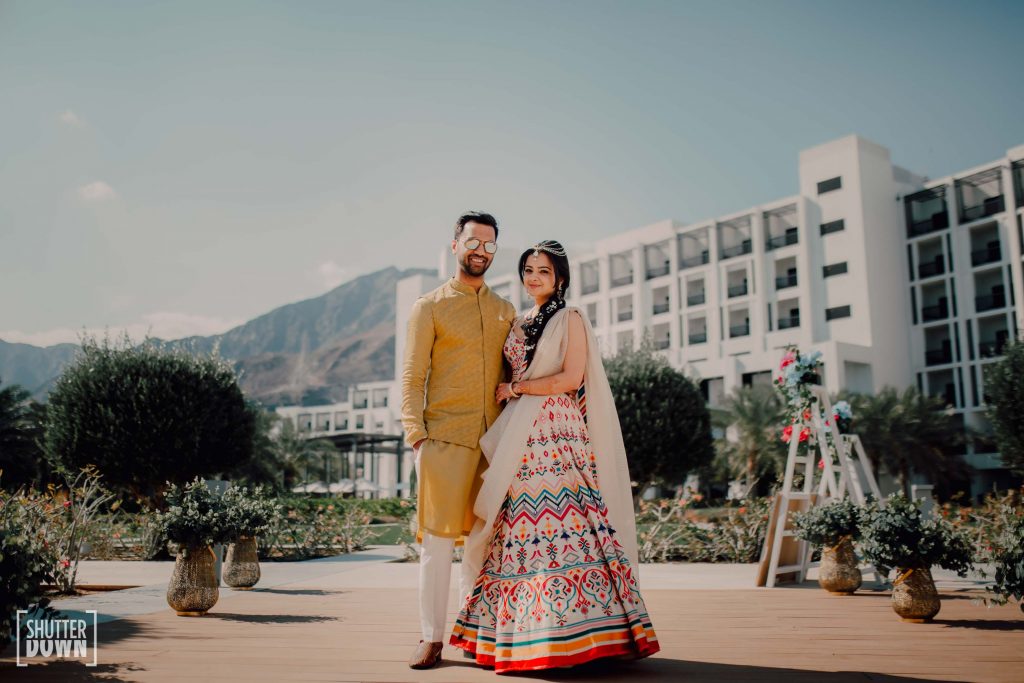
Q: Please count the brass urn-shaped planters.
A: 4